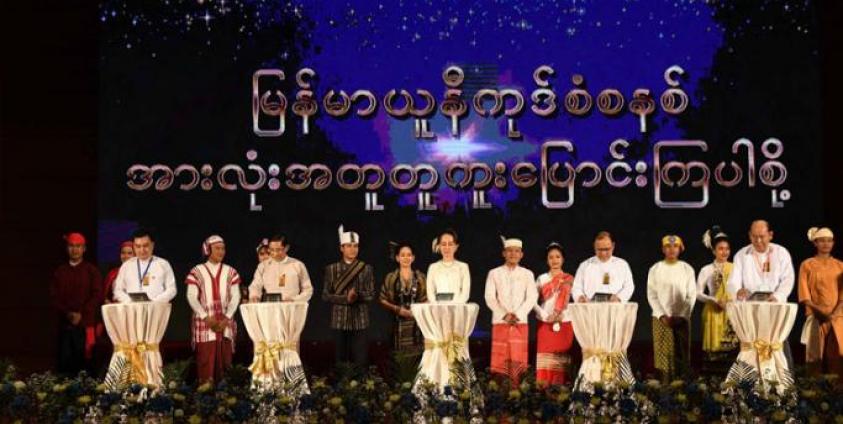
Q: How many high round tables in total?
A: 5